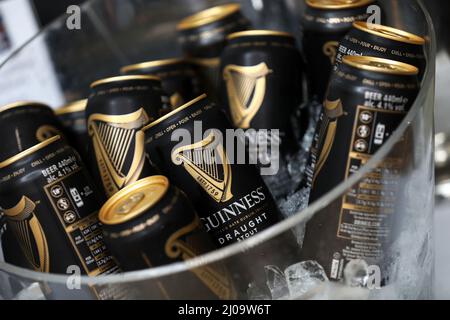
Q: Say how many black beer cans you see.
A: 12